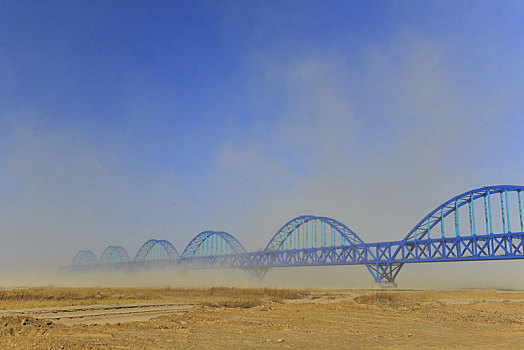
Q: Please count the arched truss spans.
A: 6